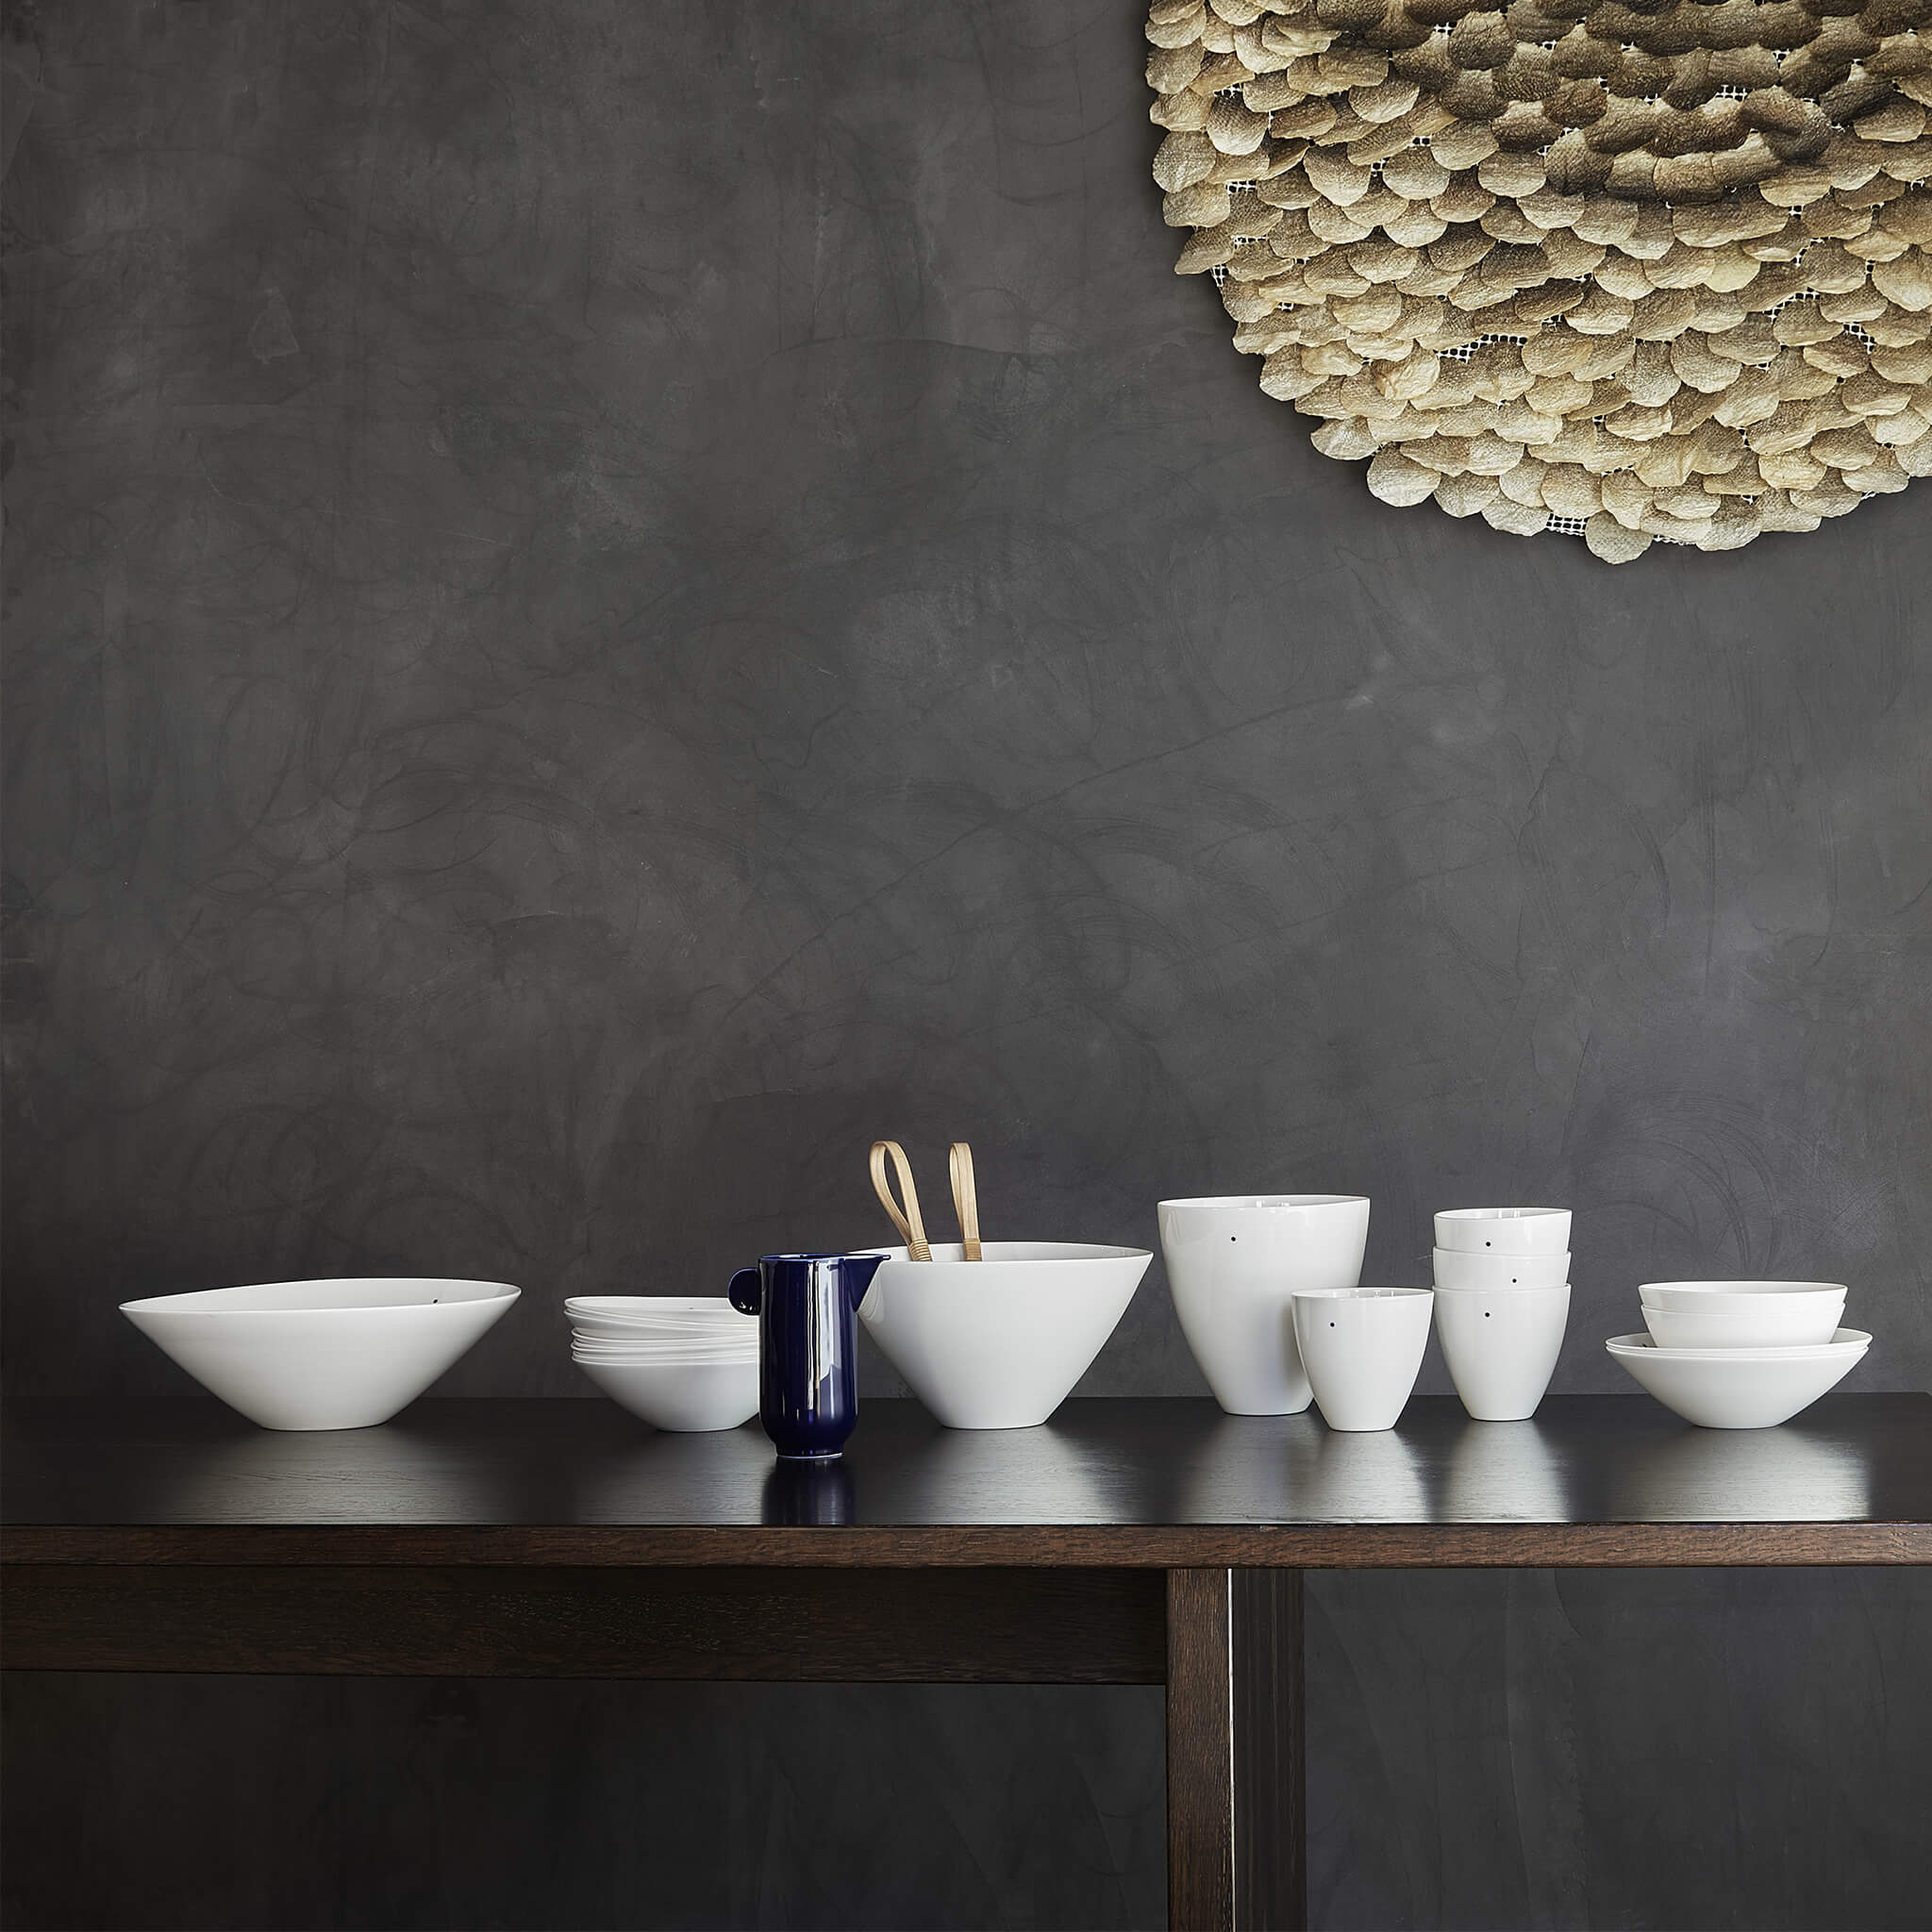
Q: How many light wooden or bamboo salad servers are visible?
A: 2